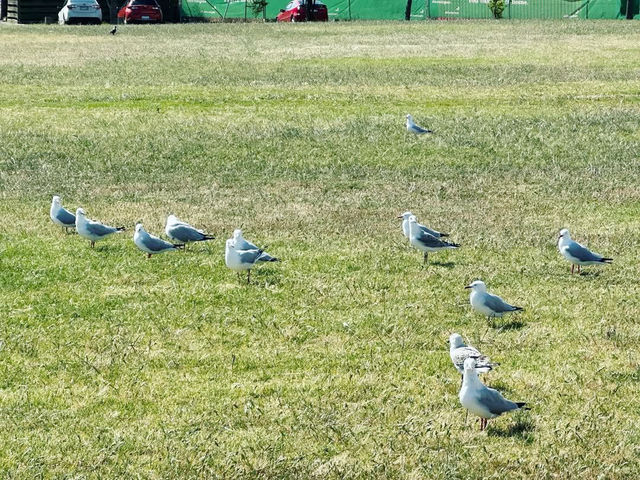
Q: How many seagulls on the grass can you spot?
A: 13